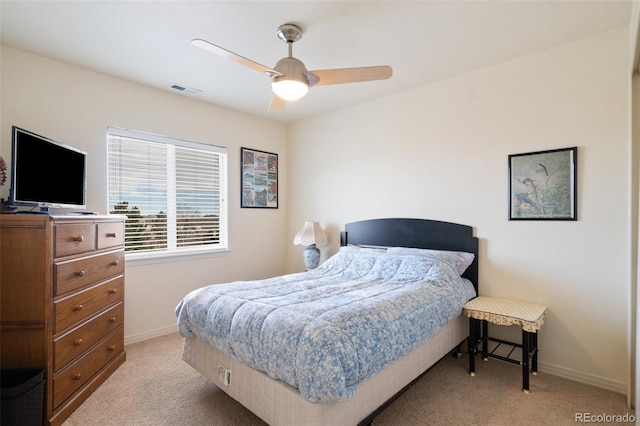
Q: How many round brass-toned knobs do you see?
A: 10